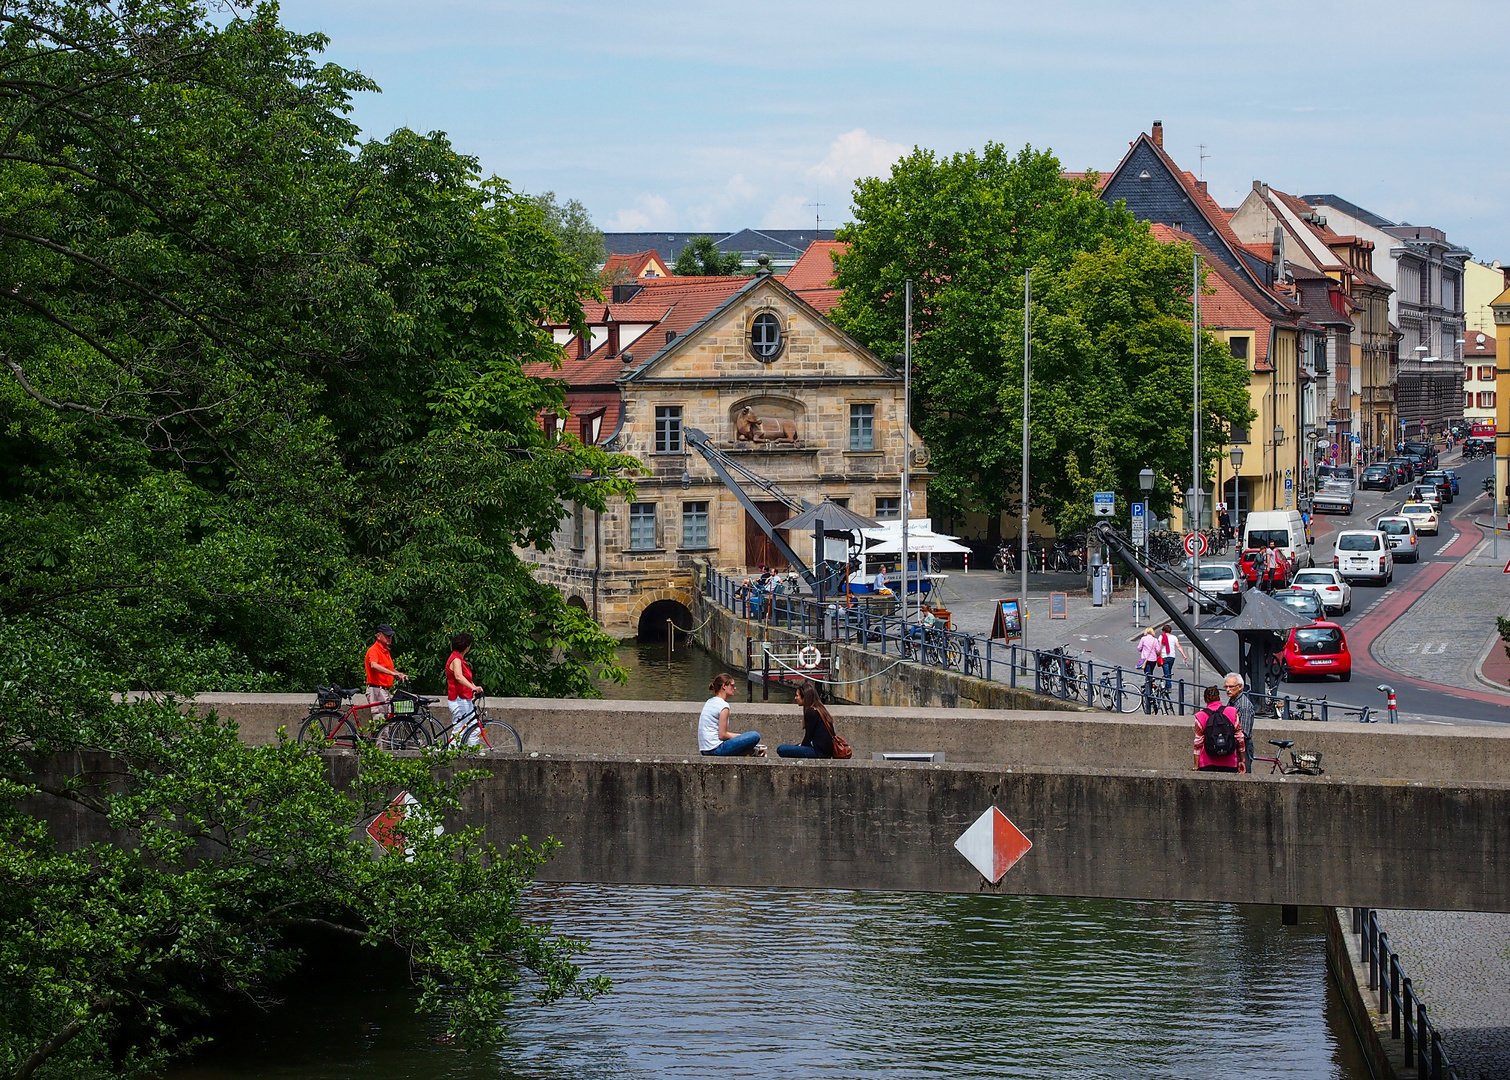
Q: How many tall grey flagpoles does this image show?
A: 3